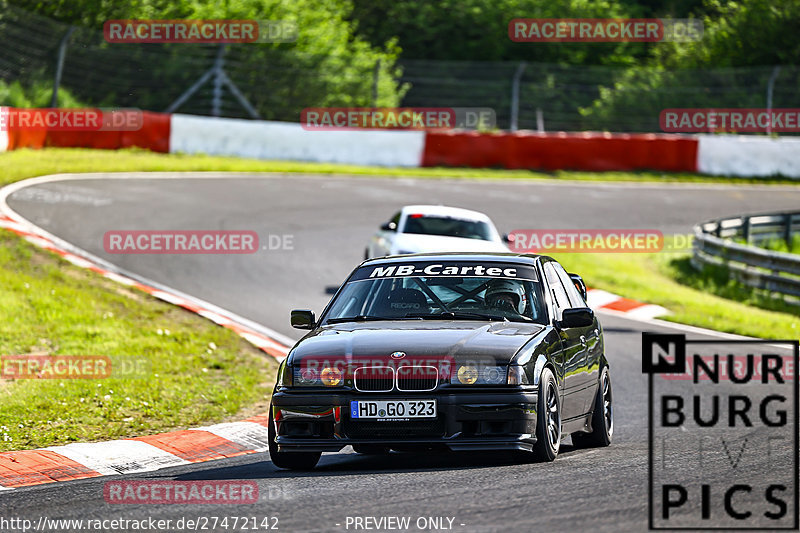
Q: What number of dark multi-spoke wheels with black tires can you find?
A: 2